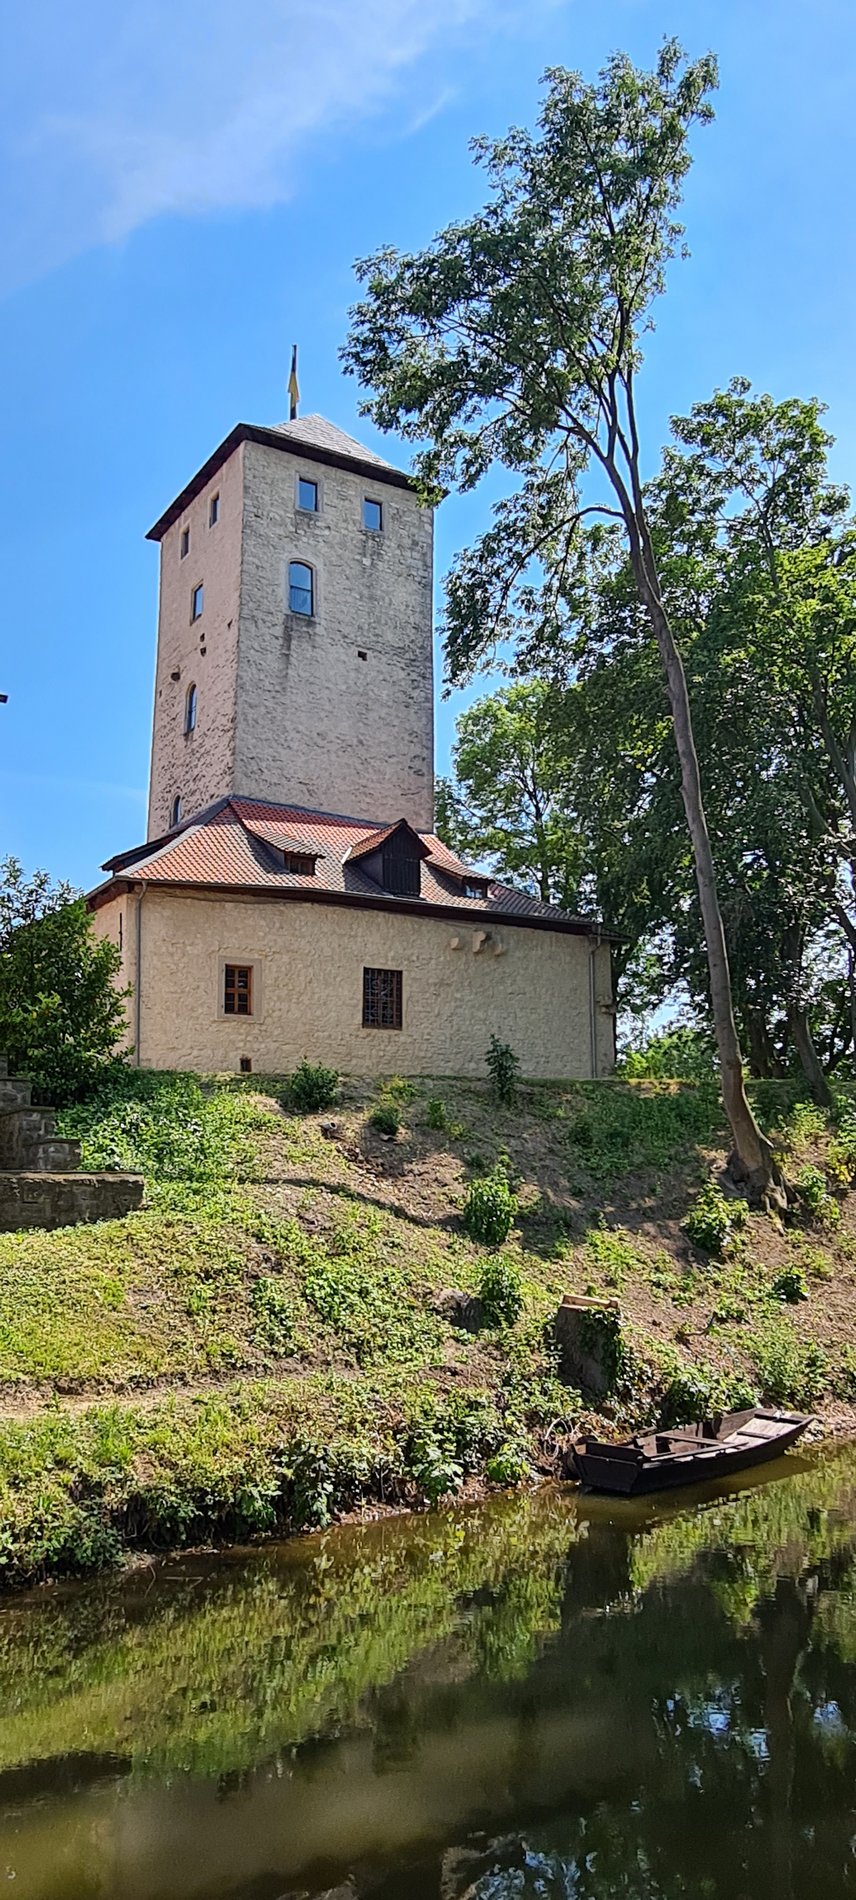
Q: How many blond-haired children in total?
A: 0